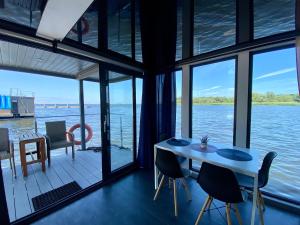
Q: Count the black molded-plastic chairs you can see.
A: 3